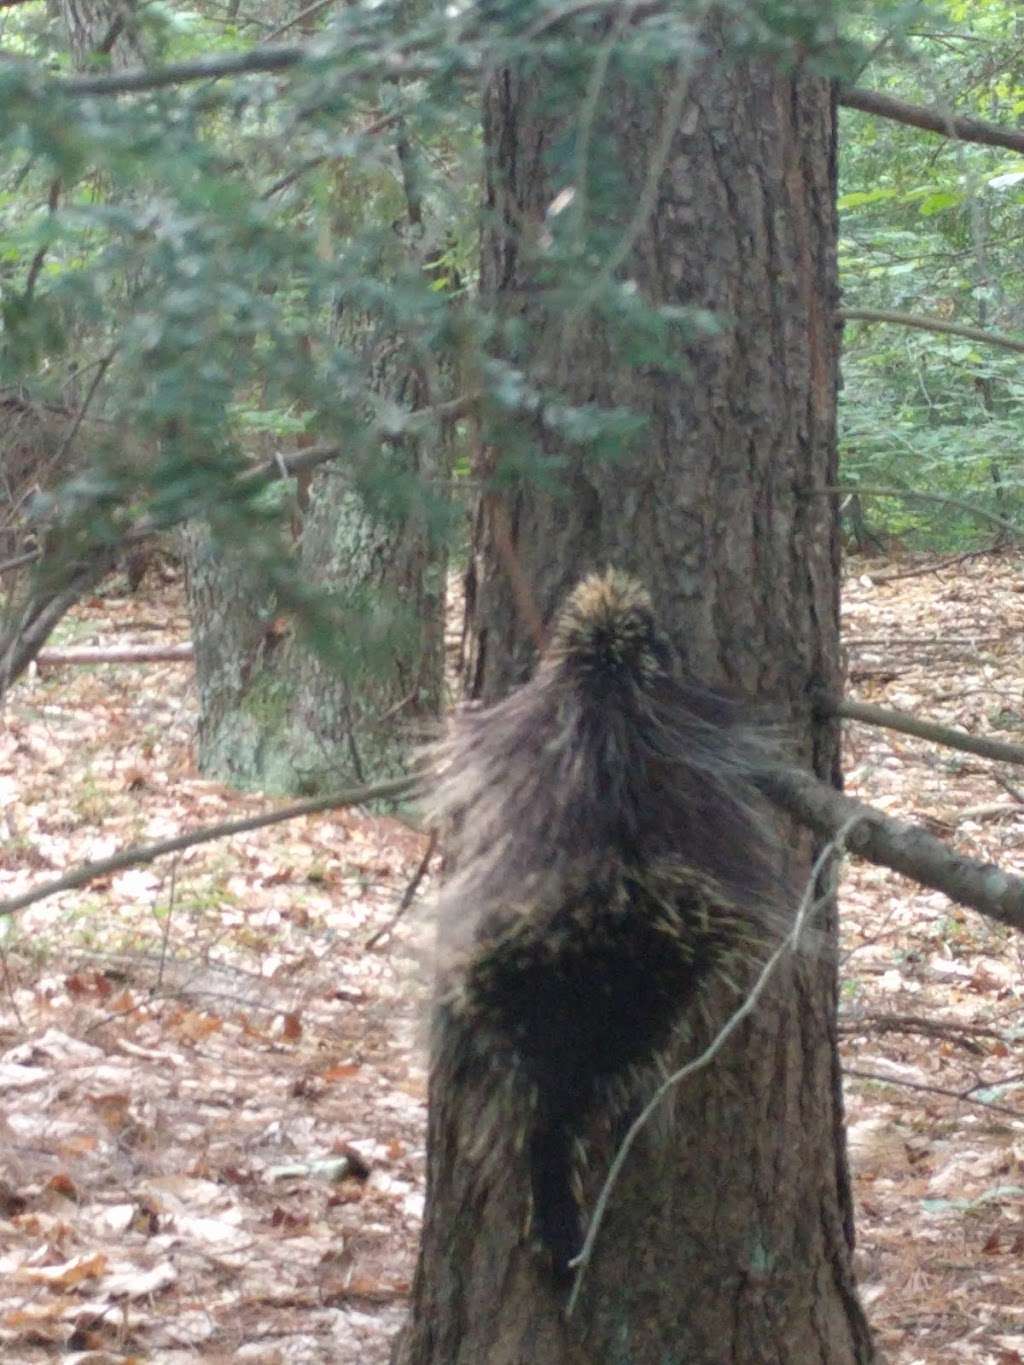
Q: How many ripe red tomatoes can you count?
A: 0